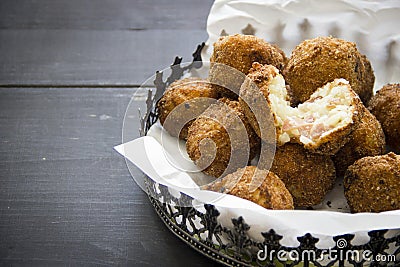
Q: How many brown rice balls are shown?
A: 10